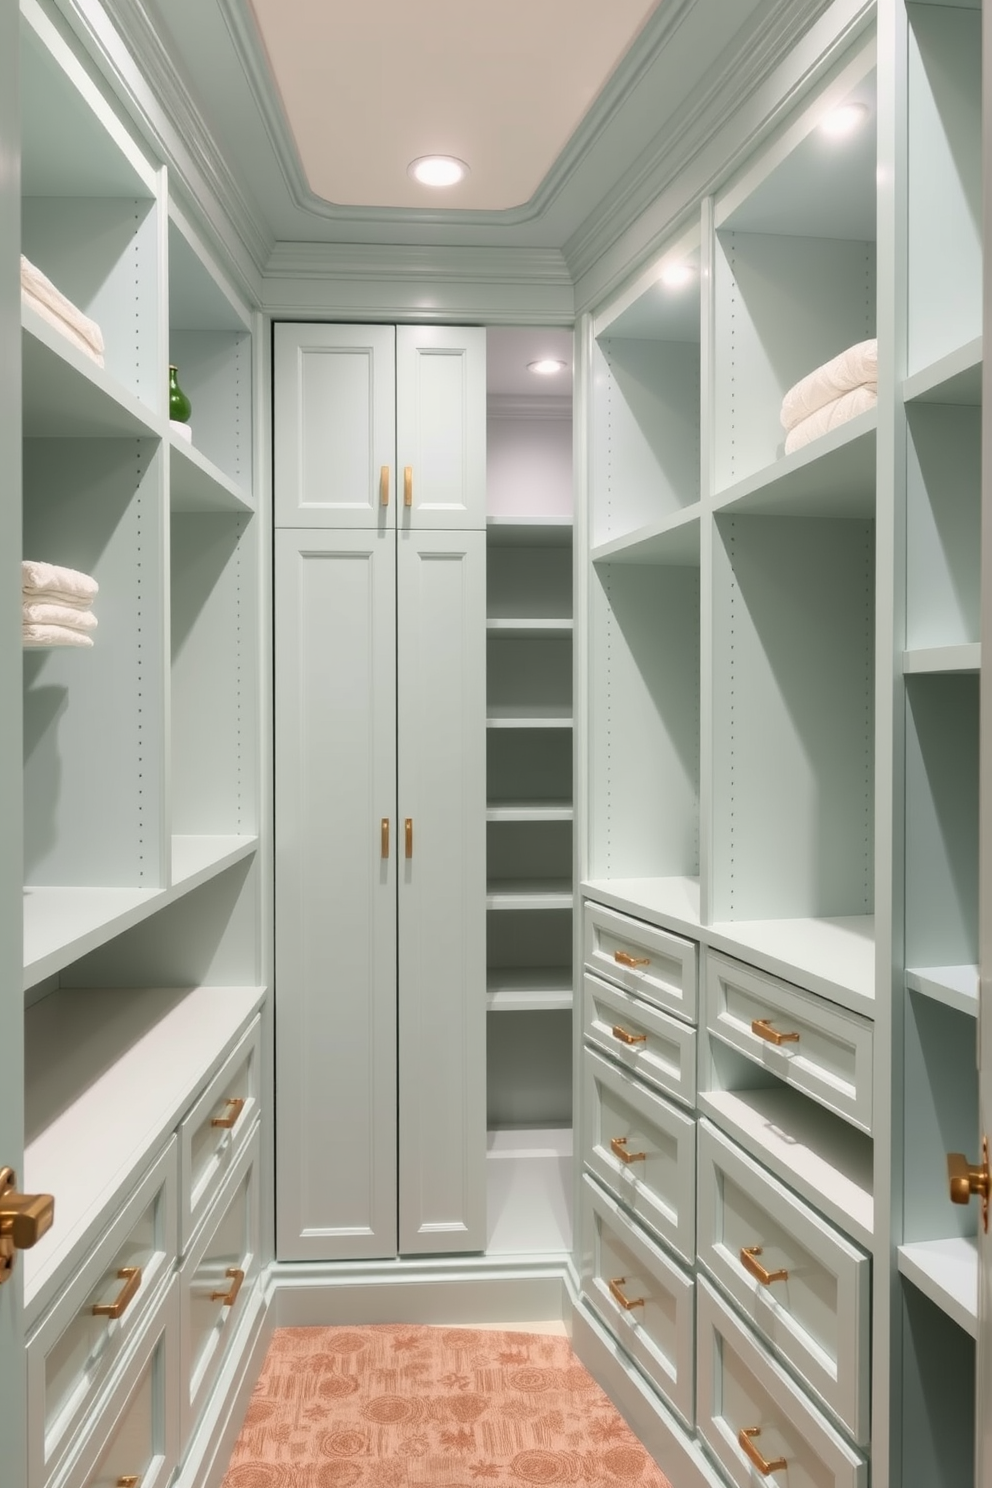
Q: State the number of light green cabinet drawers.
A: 11